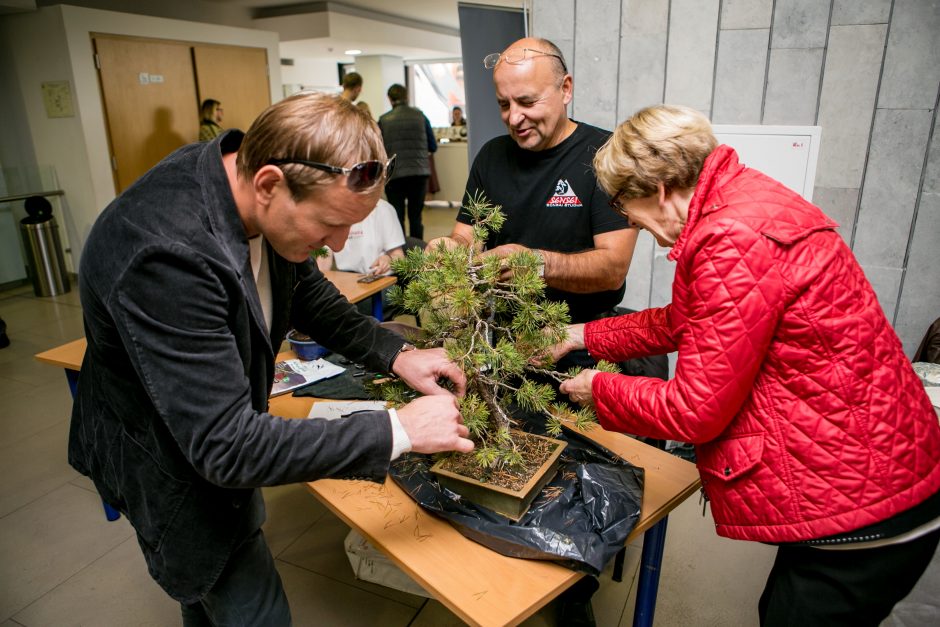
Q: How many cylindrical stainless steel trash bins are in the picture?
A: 1